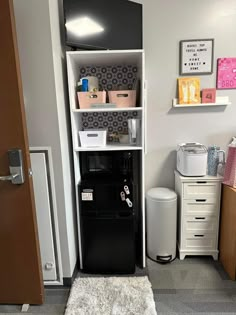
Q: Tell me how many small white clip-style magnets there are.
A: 3